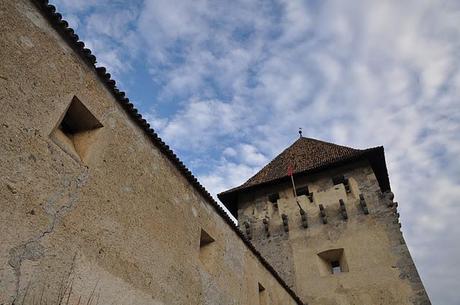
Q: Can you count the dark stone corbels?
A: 7